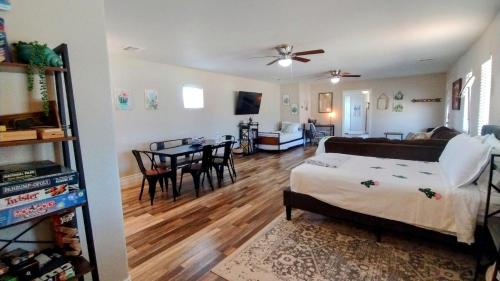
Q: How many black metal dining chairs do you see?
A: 4